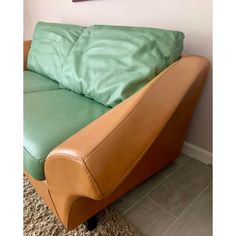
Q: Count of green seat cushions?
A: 2